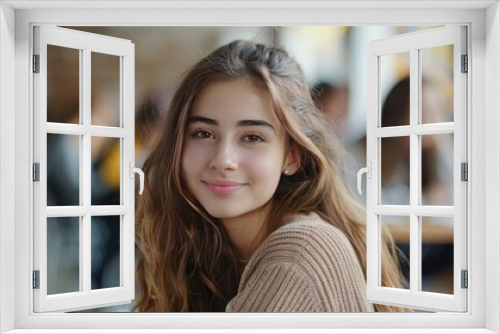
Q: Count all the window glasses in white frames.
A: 12